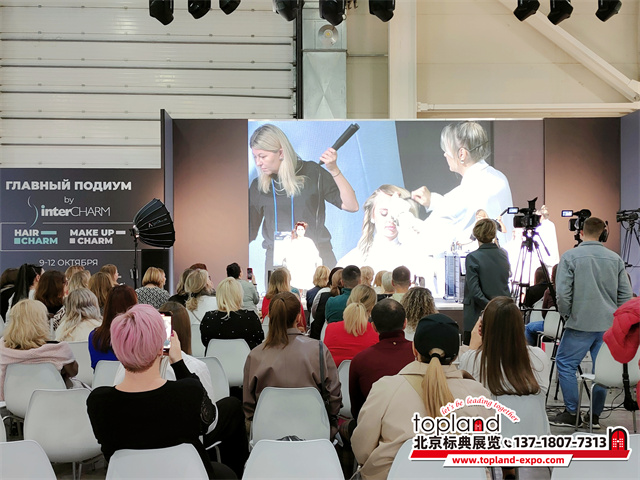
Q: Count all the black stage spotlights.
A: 9